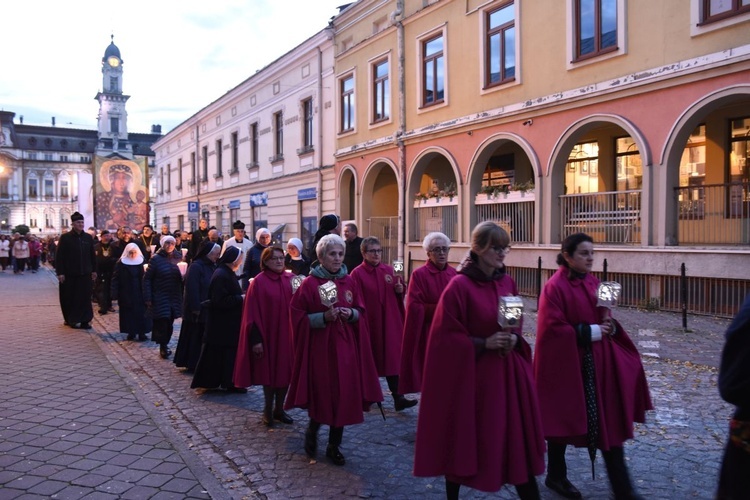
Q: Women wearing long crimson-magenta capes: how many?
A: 6